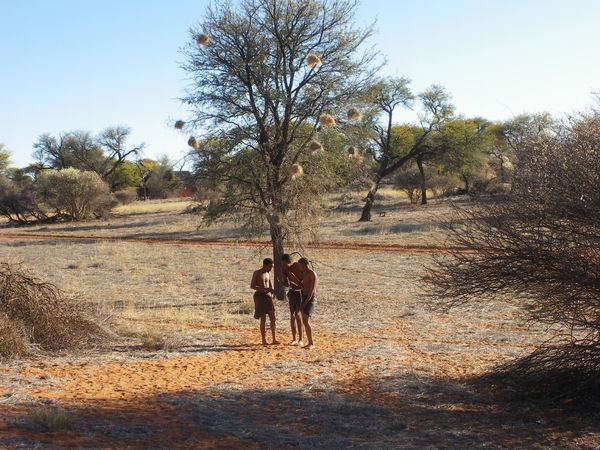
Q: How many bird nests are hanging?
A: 9